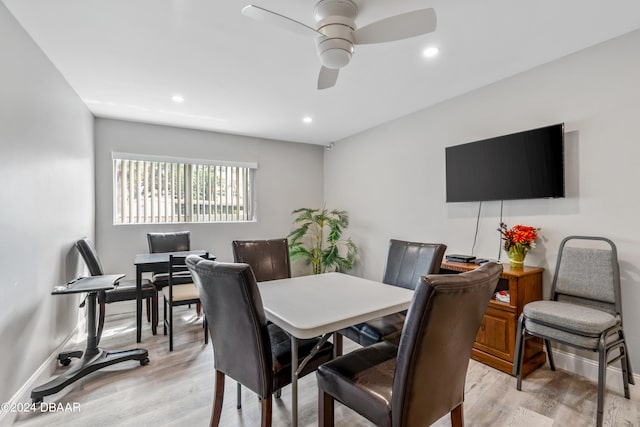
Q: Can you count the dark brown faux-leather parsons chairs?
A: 6